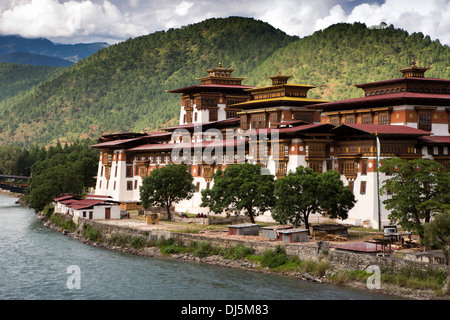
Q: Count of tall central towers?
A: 3